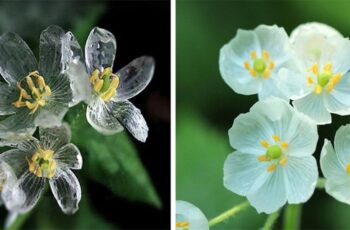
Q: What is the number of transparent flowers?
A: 3